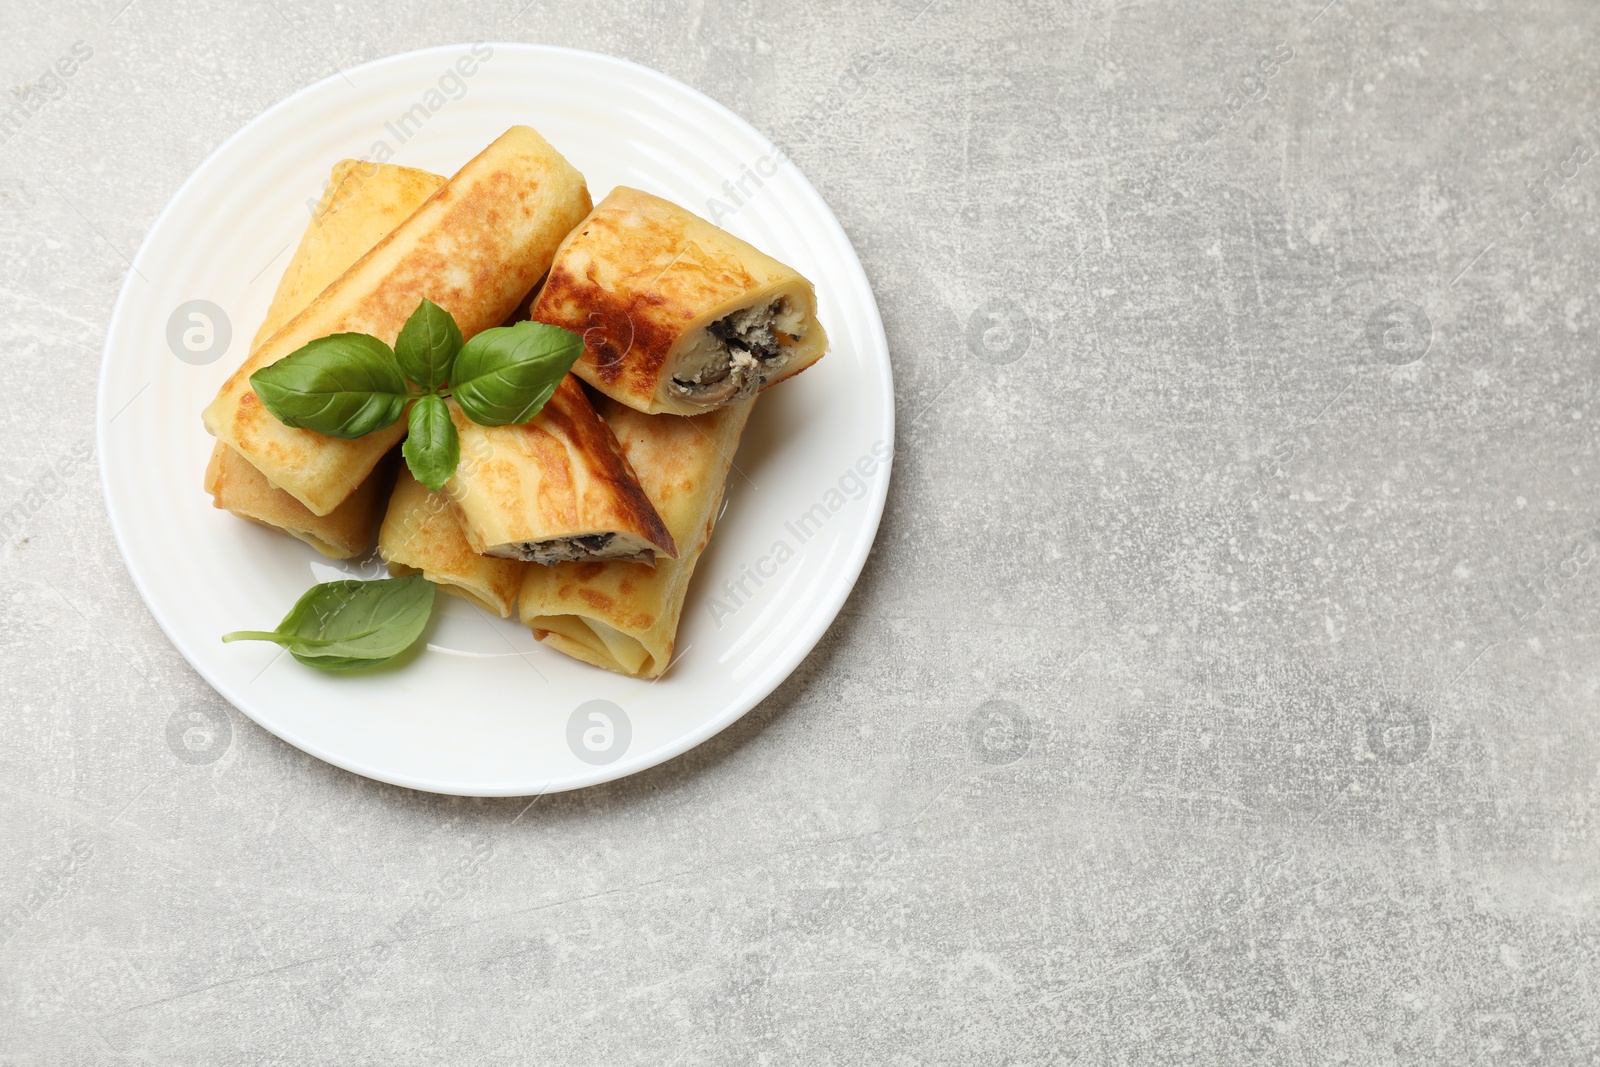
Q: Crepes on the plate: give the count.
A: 6